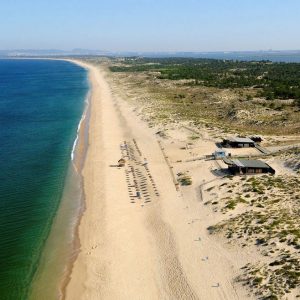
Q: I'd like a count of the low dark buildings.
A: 2